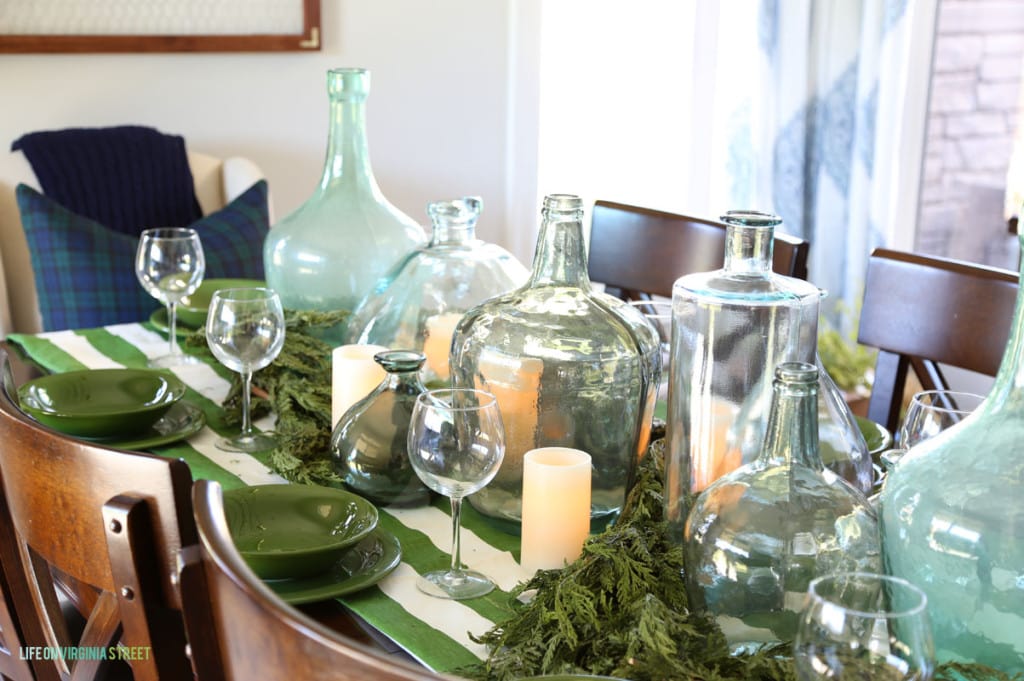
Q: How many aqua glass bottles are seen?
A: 2